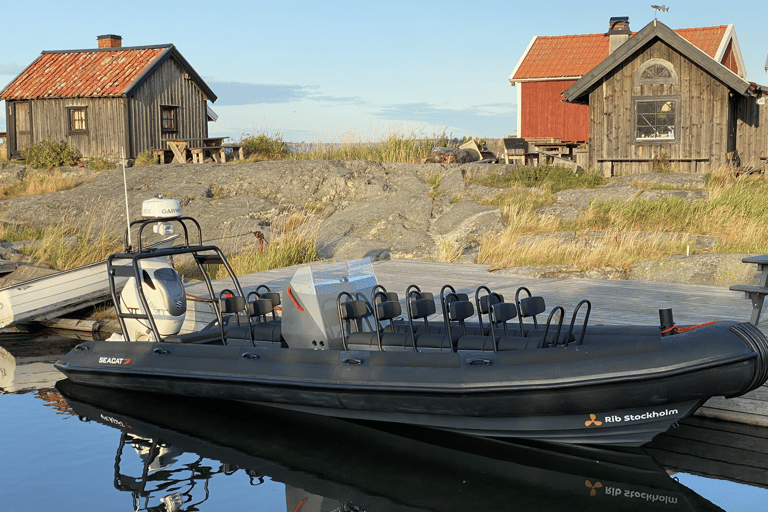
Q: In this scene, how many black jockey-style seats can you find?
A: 13